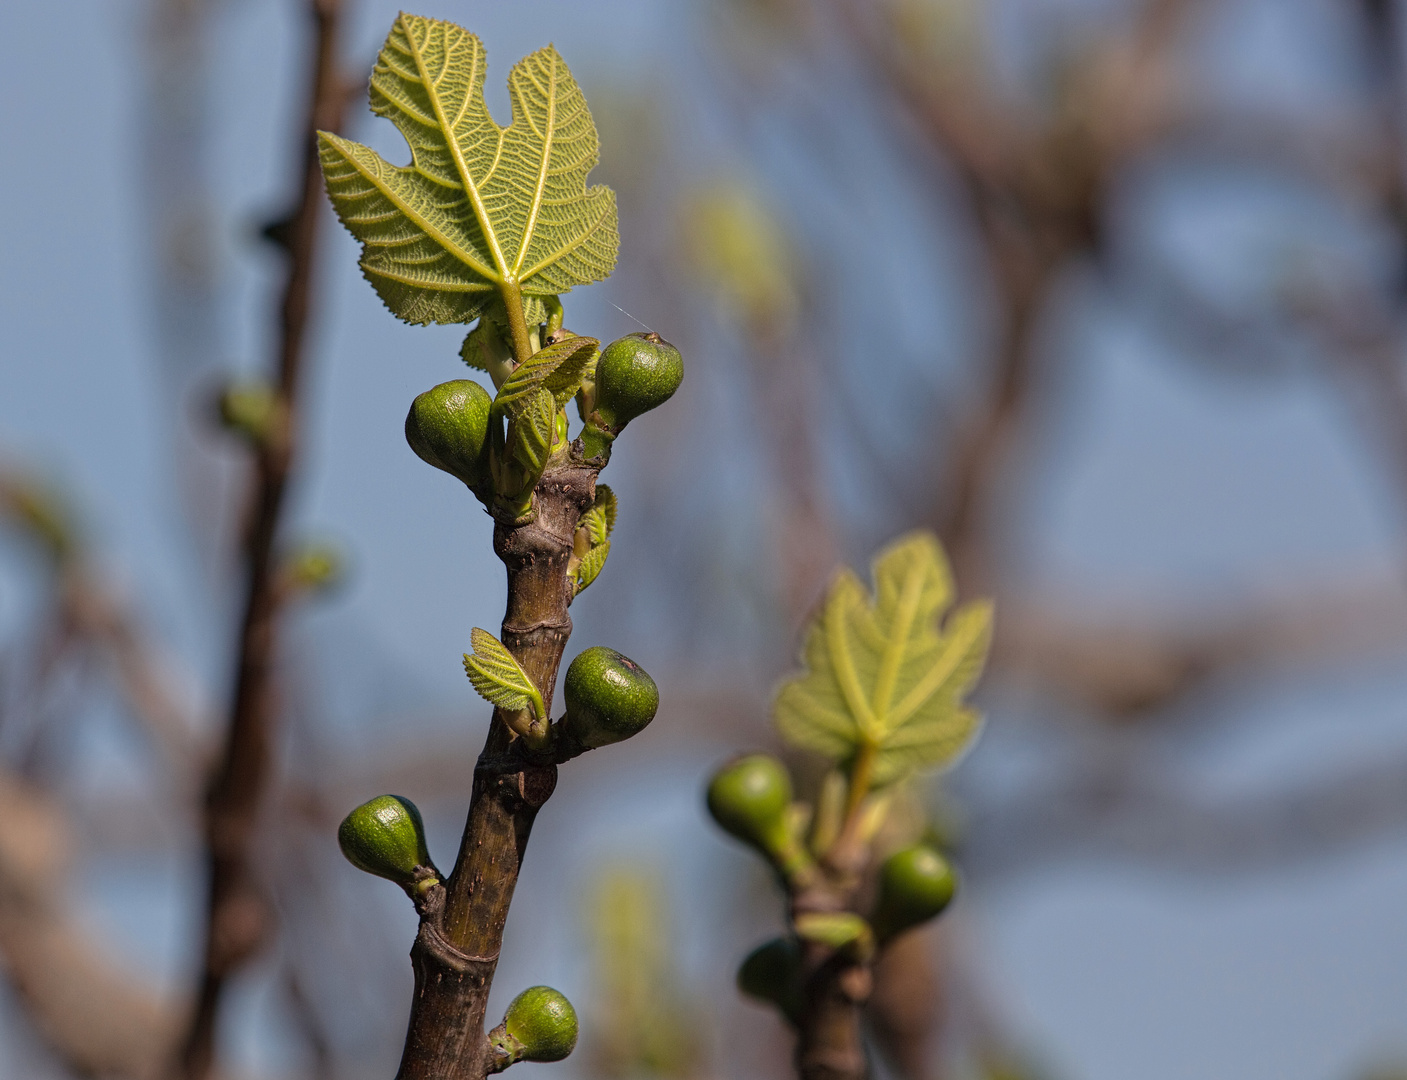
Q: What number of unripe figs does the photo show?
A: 8